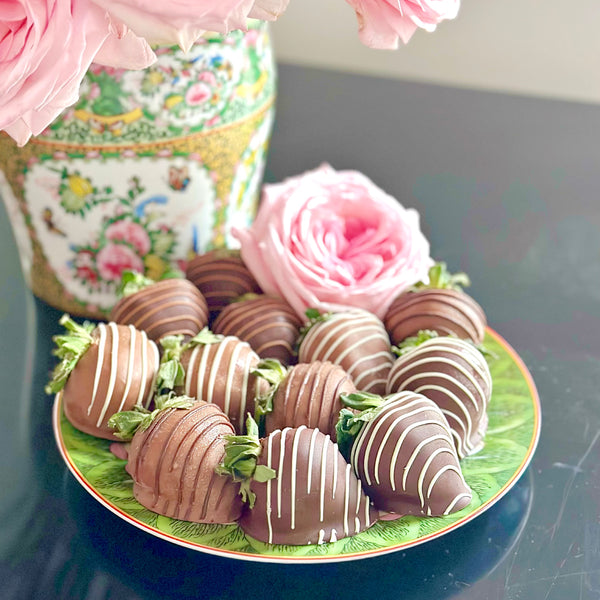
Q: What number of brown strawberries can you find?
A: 12